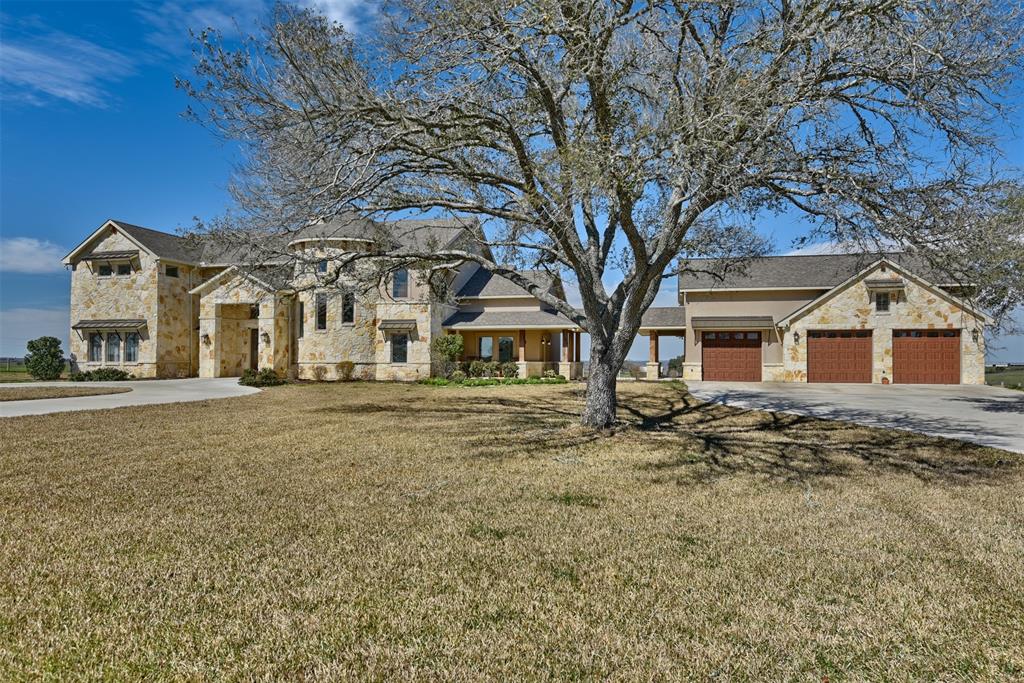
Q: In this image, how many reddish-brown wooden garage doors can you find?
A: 3